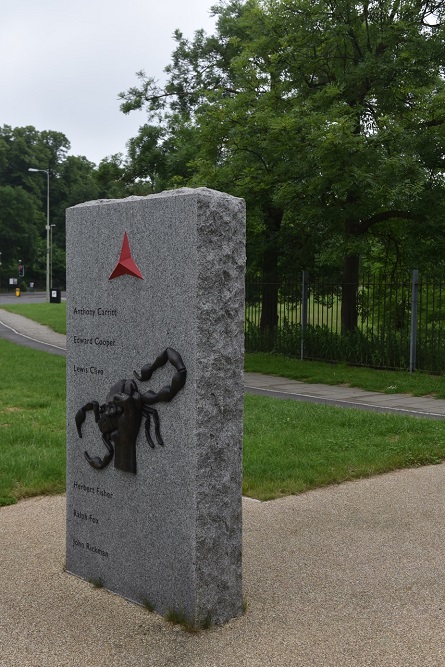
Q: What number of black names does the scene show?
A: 6